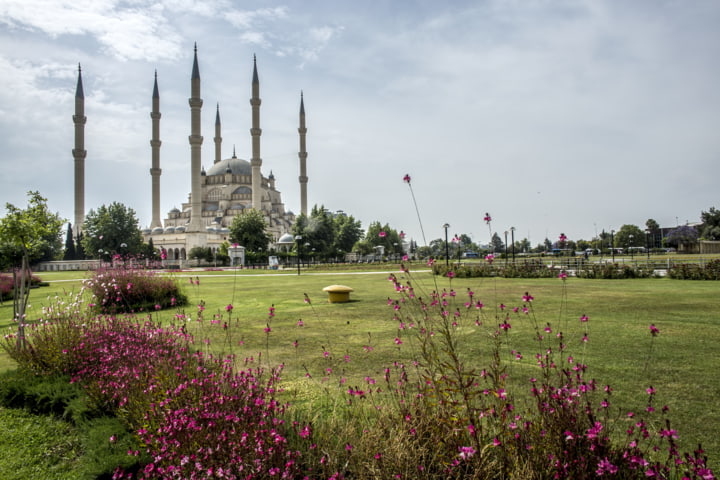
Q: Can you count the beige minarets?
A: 6